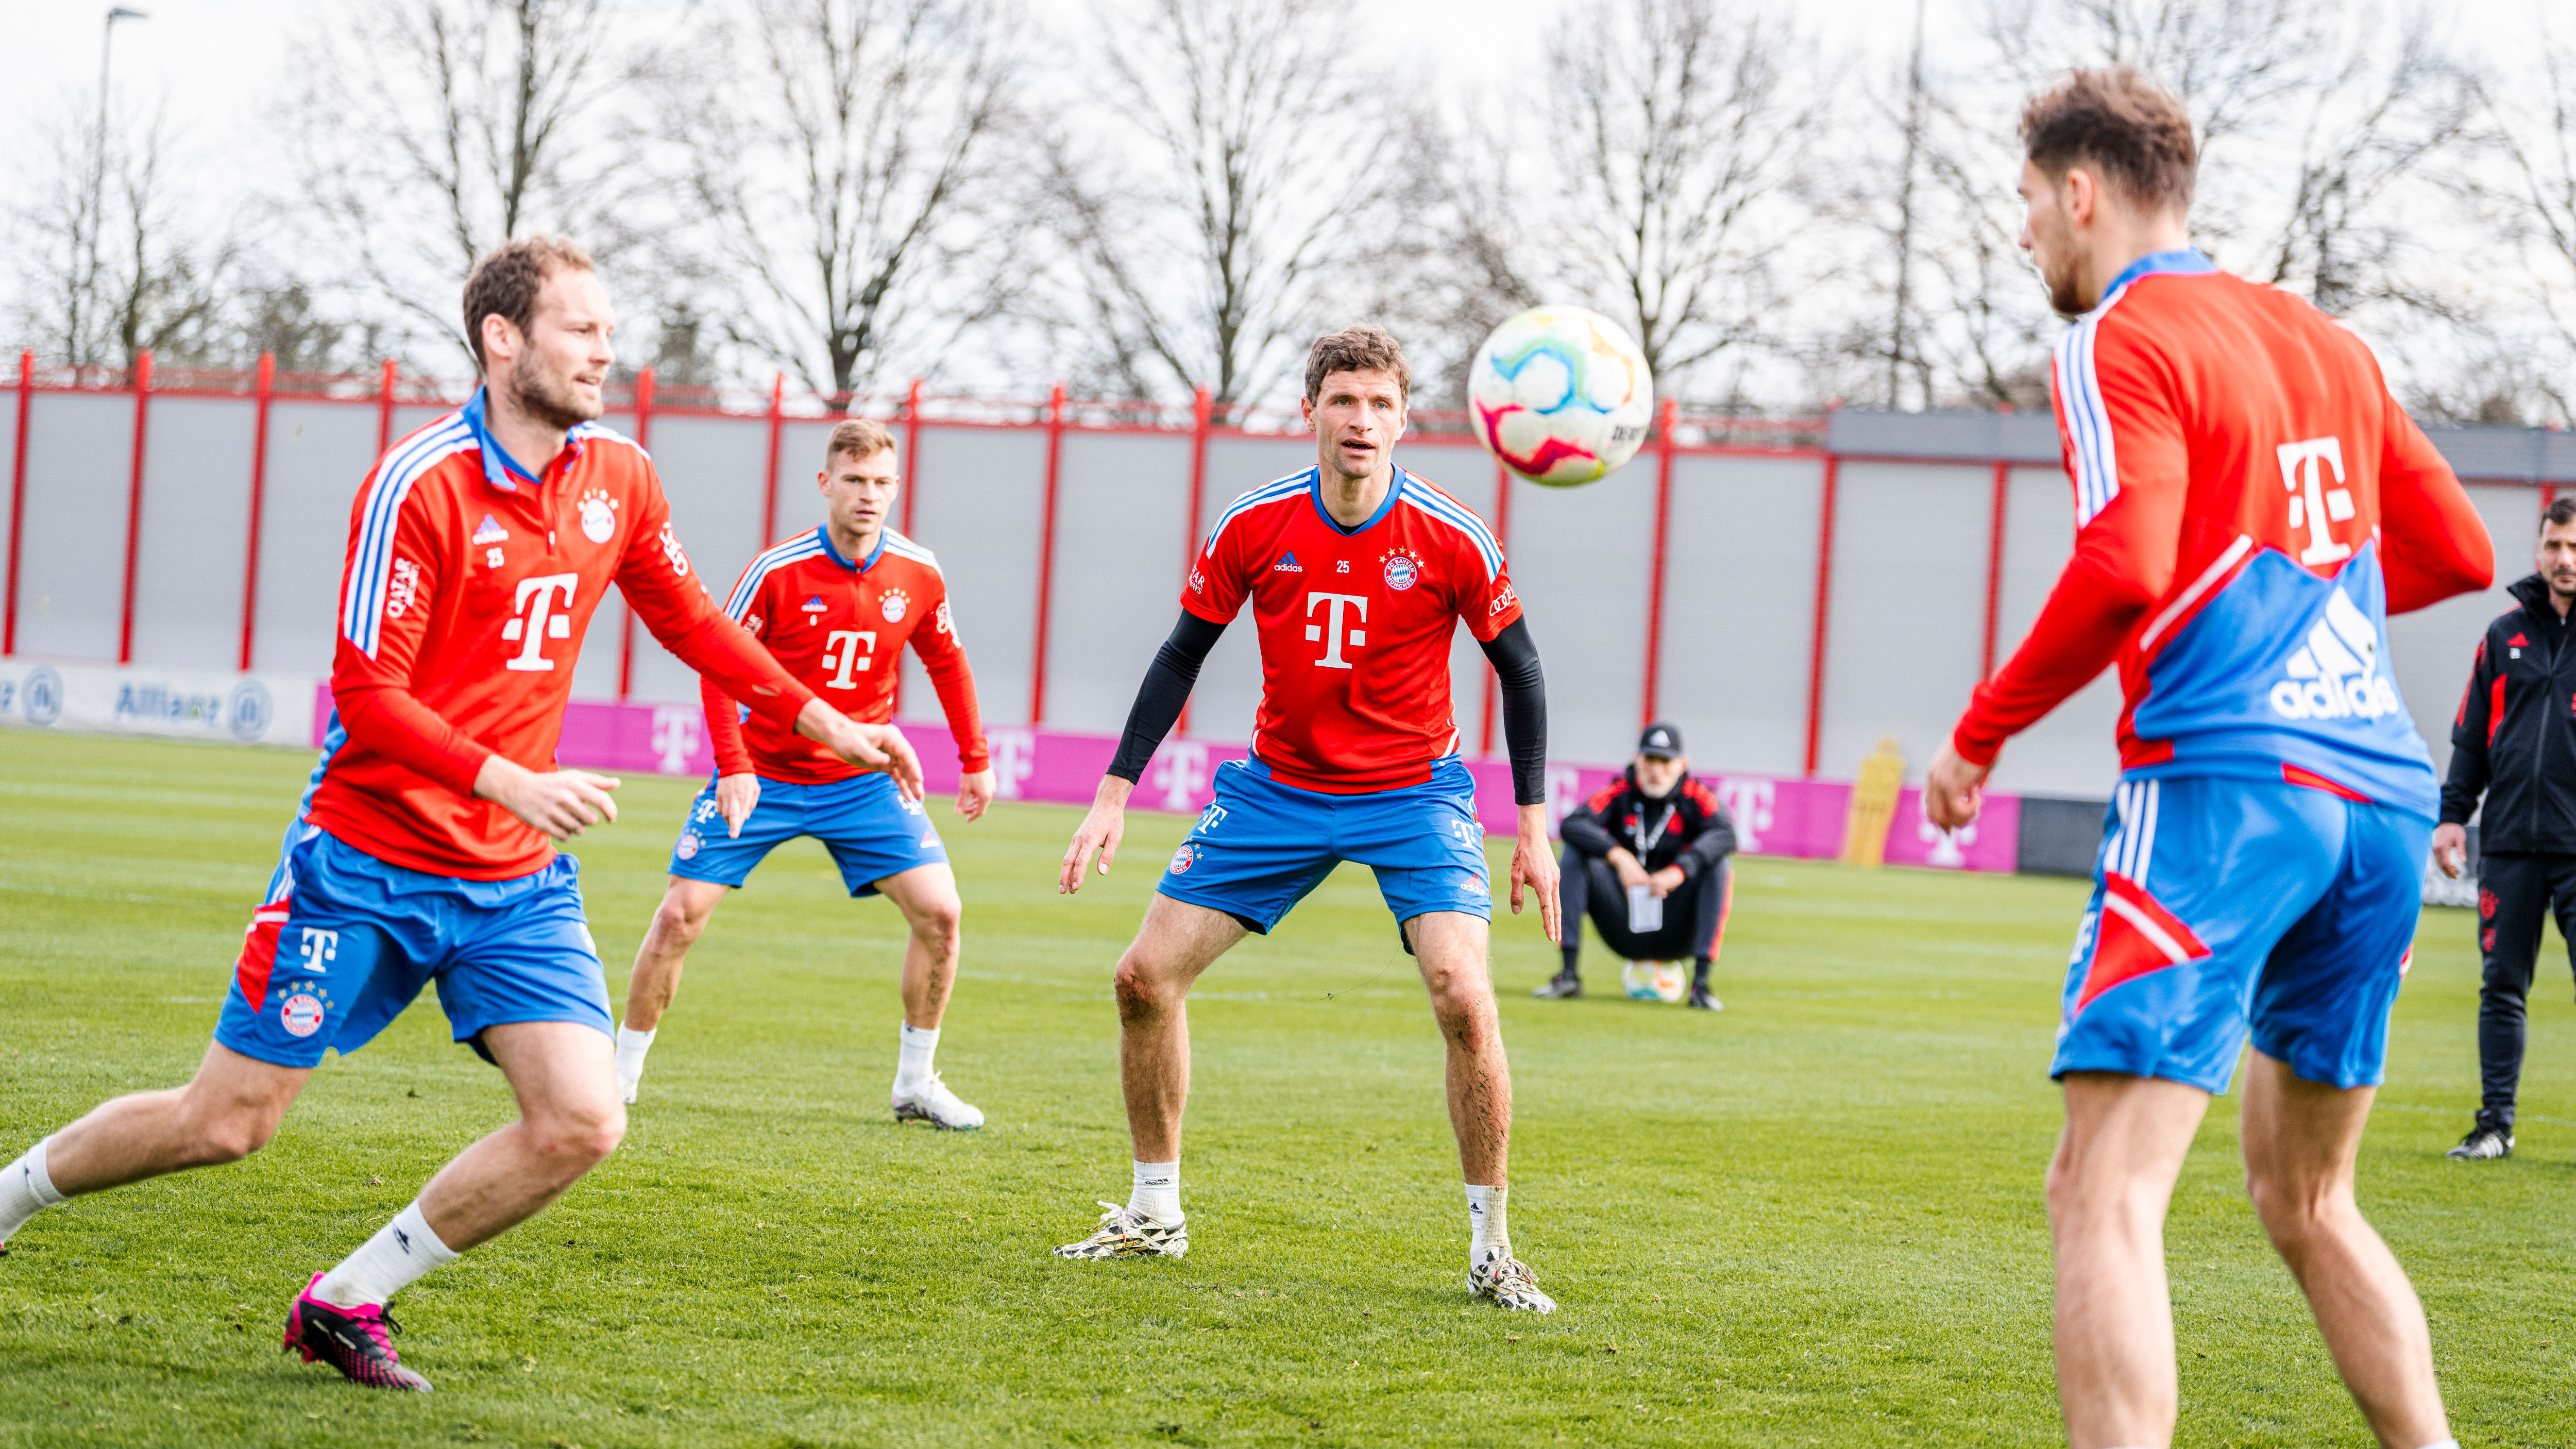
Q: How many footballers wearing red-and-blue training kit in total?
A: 4